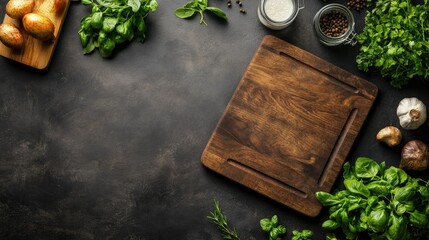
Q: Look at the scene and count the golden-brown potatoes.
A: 3